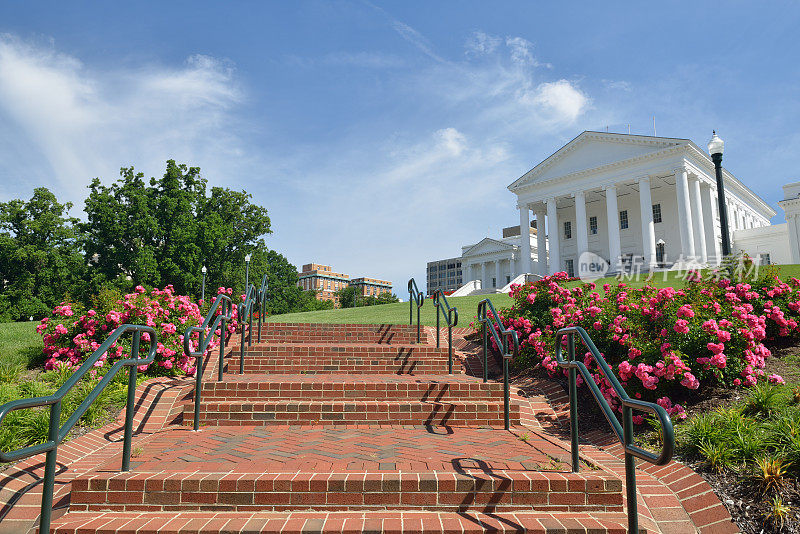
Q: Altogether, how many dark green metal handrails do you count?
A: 8